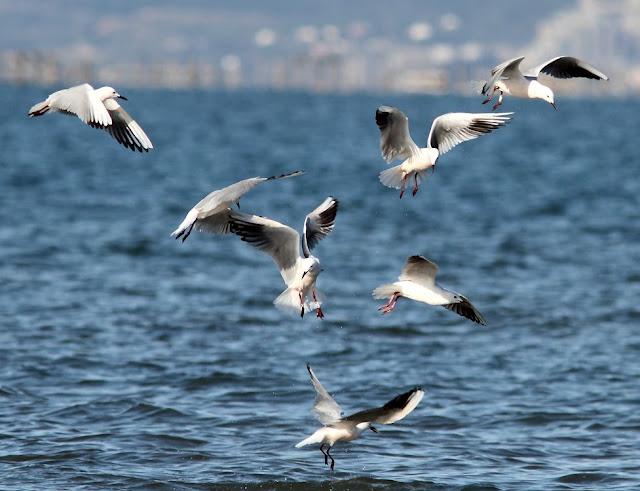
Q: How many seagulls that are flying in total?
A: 7